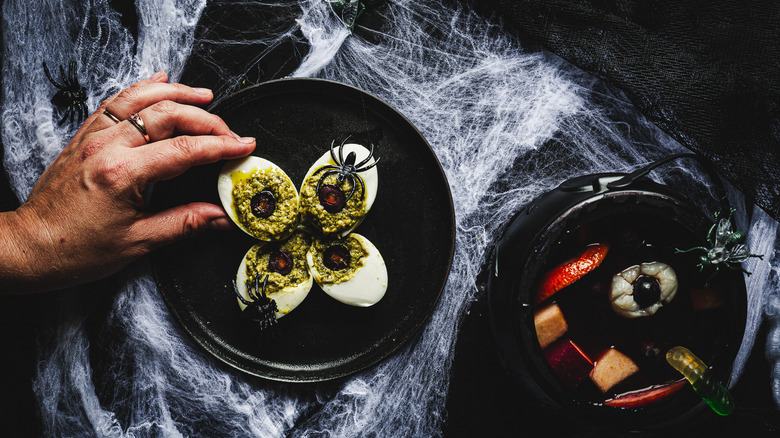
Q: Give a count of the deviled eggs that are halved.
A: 4